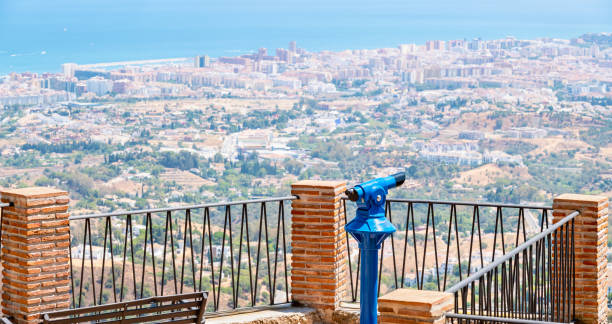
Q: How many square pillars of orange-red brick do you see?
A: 4